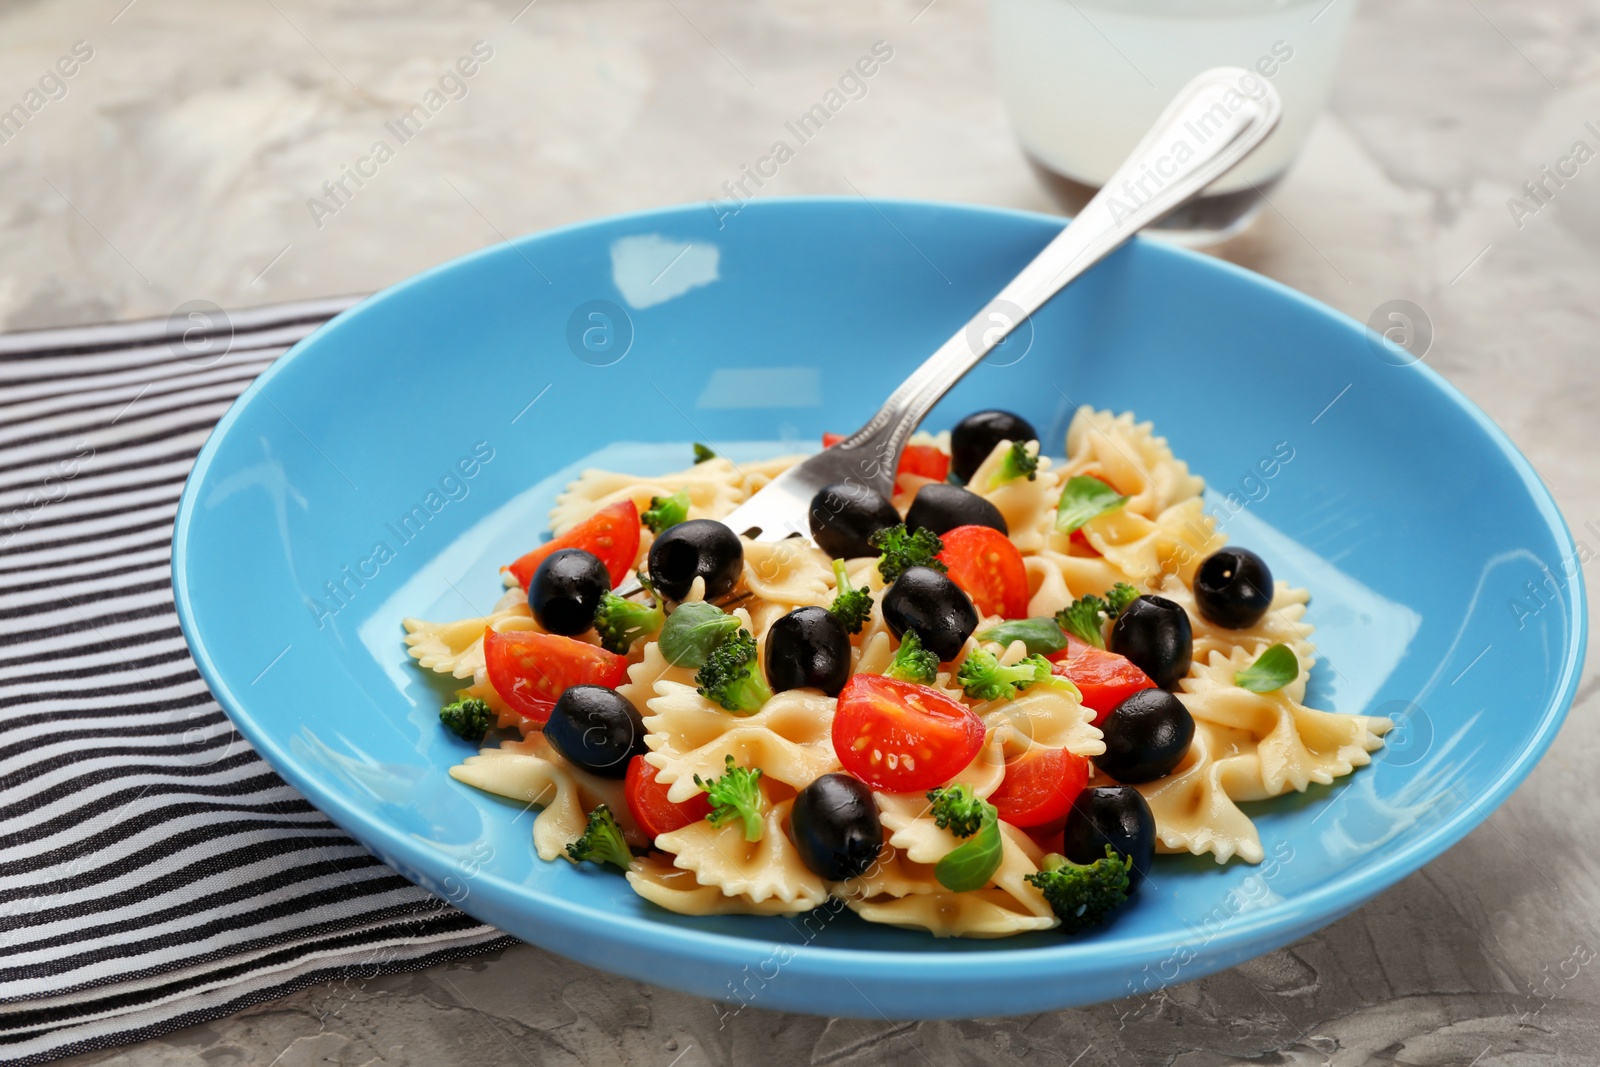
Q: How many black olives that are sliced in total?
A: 0